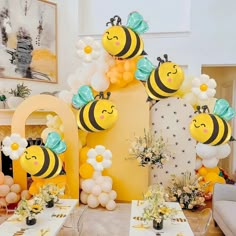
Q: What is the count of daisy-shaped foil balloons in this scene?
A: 4